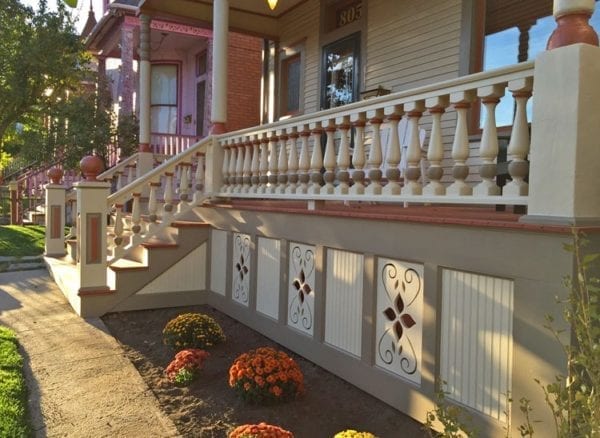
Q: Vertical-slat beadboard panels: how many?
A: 5